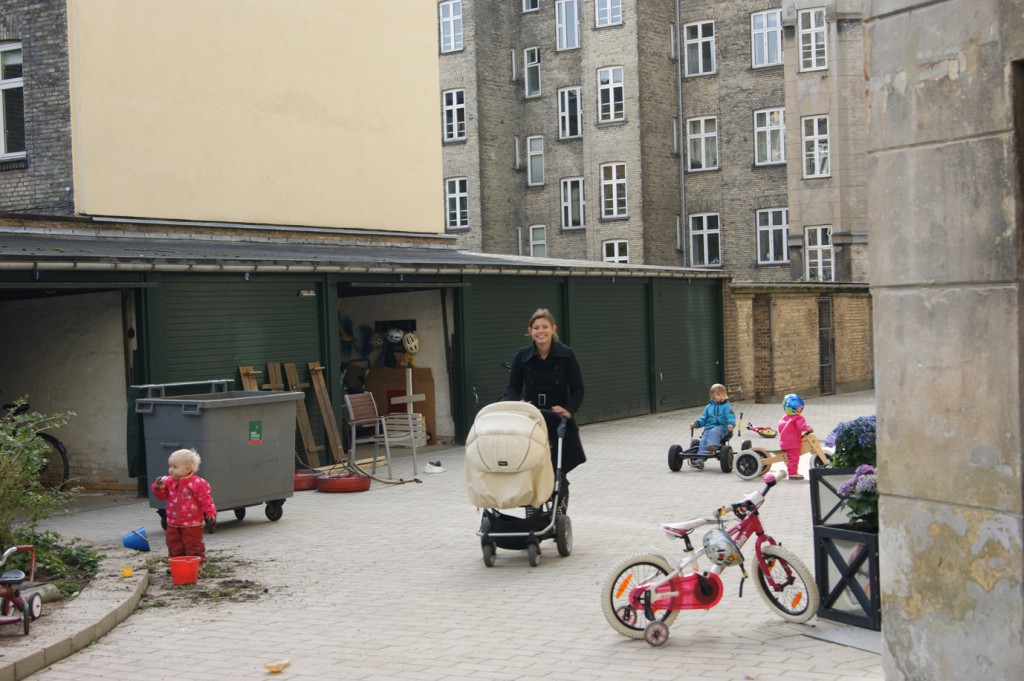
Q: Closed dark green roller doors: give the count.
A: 4